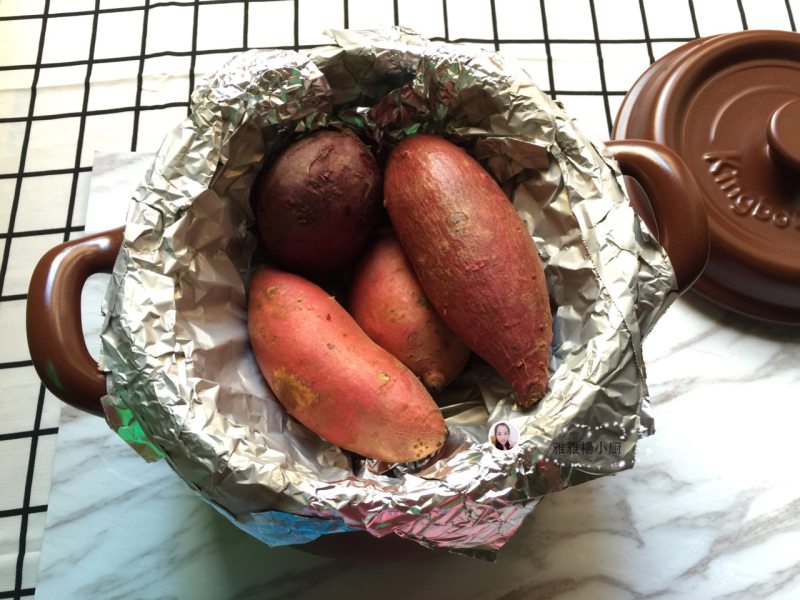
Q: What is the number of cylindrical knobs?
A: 1